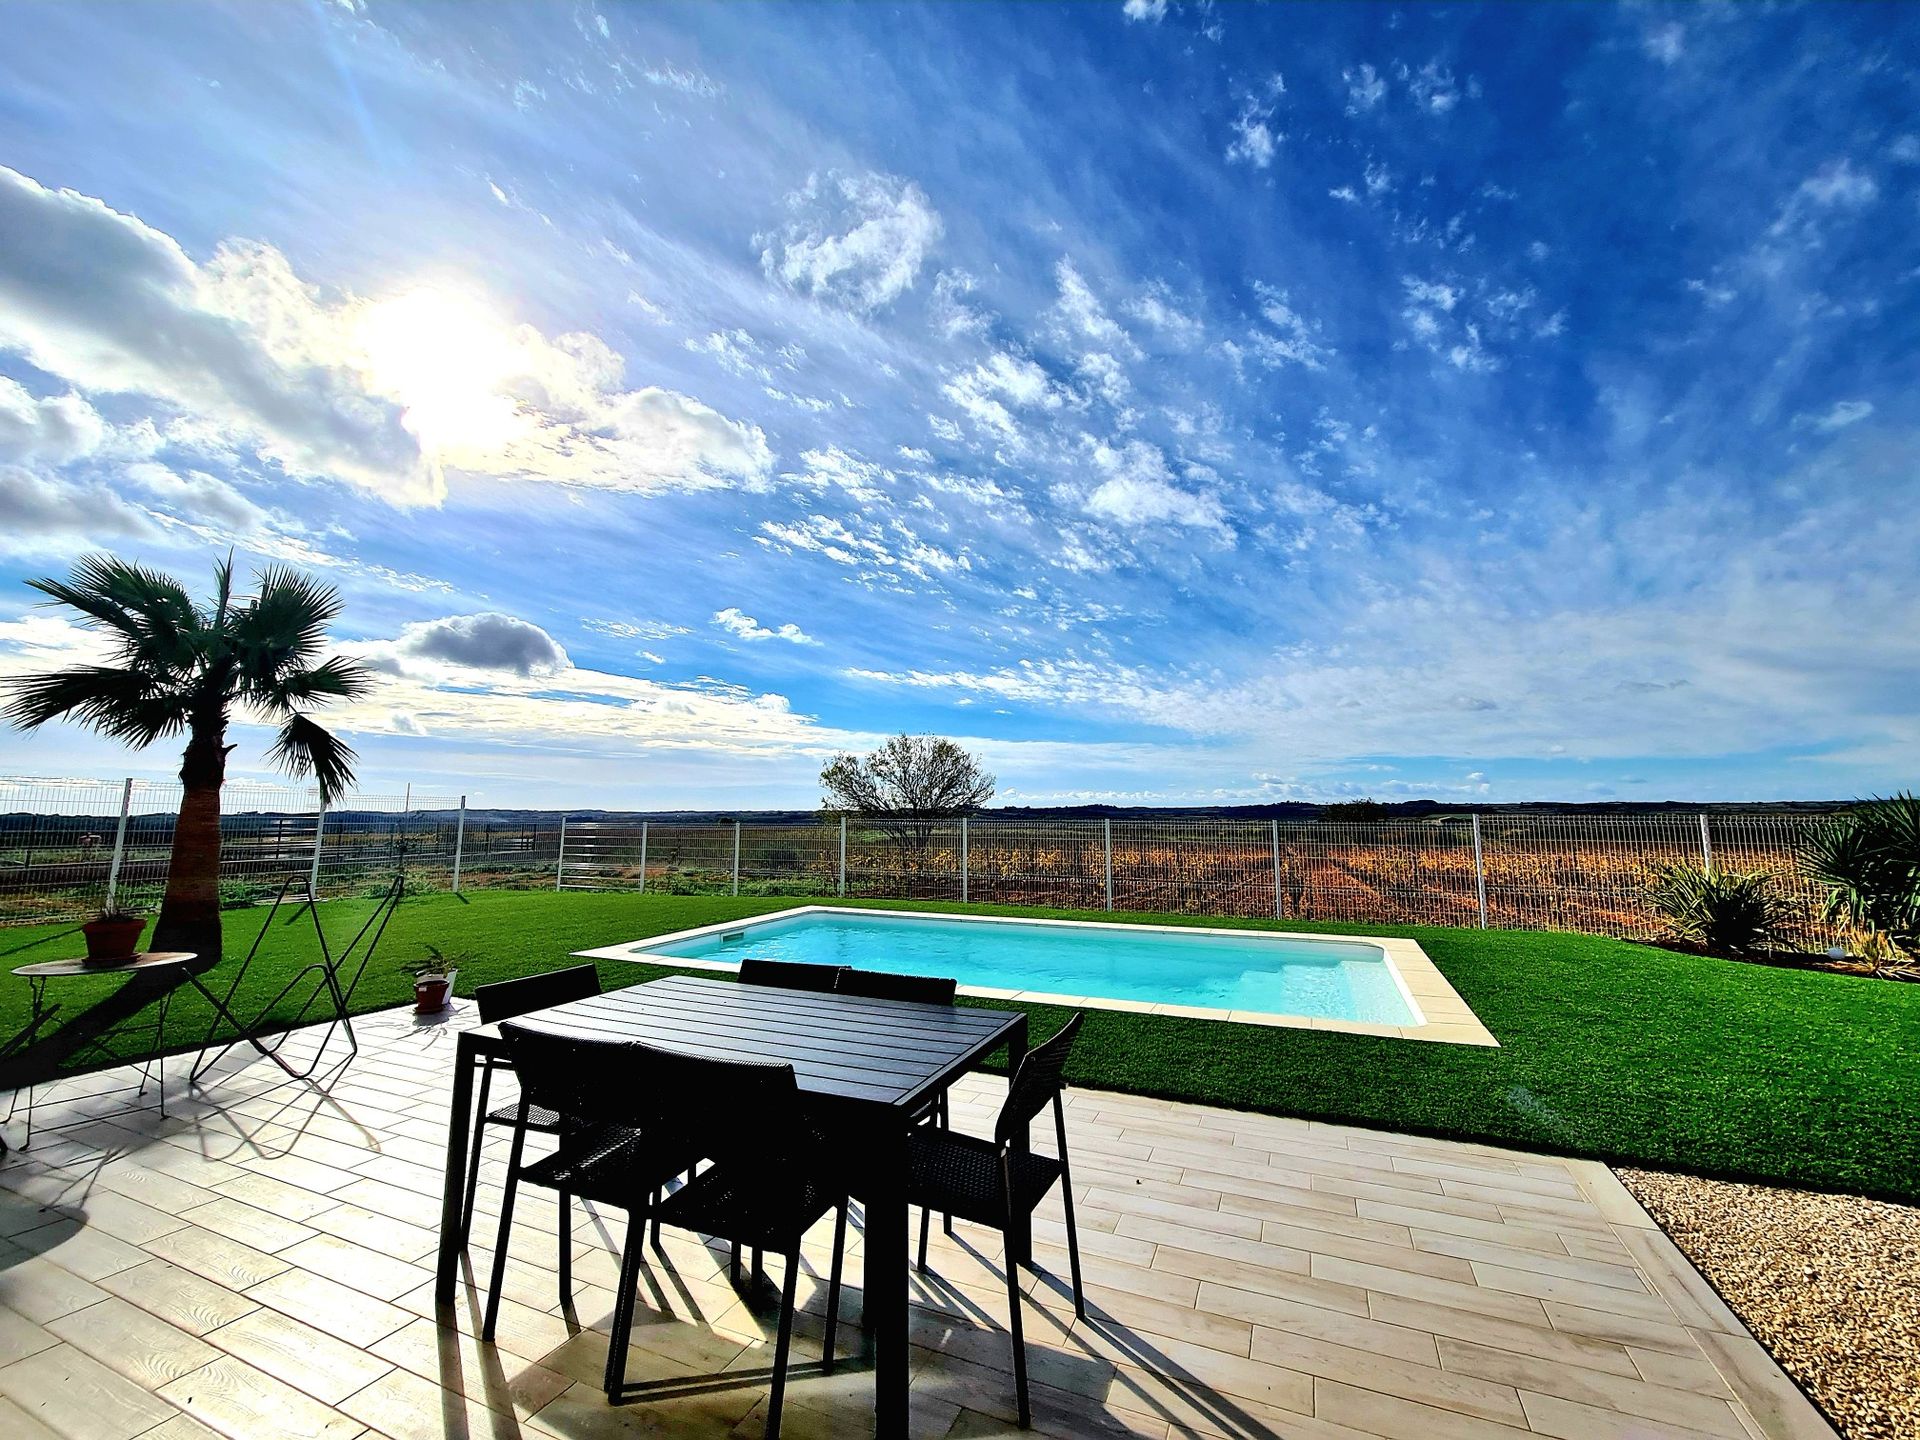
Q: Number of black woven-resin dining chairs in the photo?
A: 6